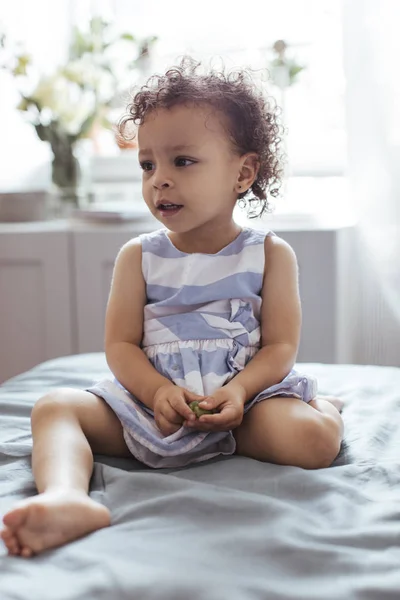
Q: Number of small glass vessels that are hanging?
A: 2